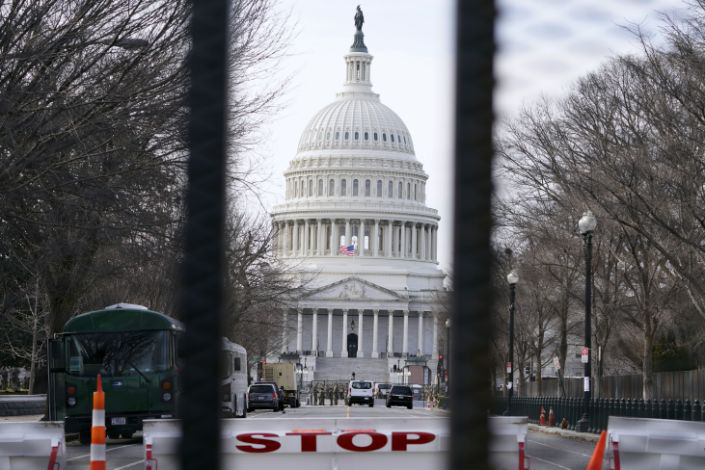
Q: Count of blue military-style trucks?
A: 0